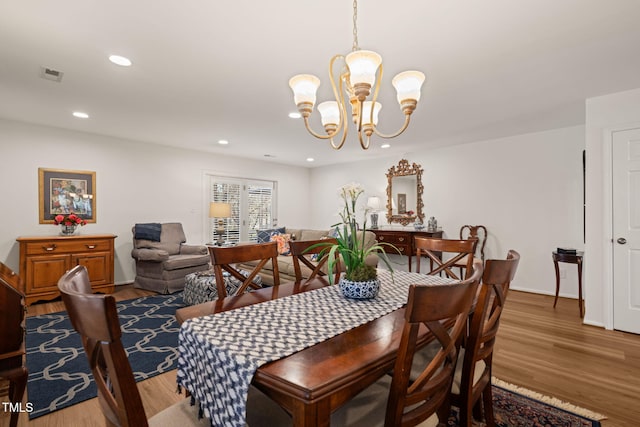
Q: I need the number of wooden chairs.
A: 7